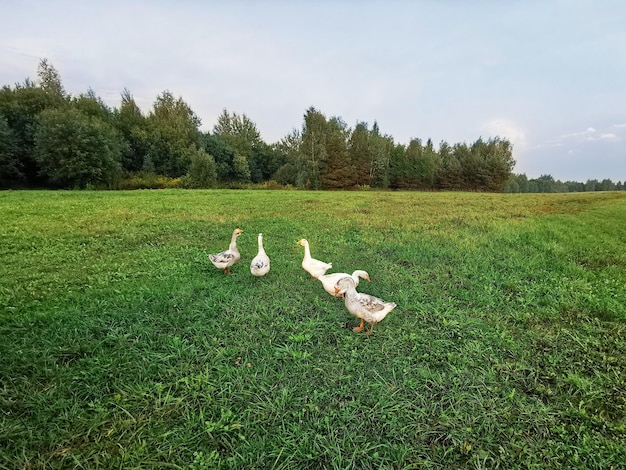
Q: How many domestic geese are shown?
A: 5